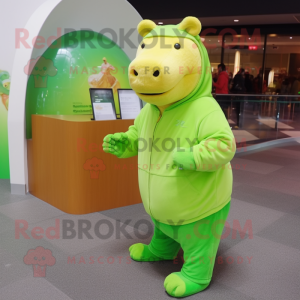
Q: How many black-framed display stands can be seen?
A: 2